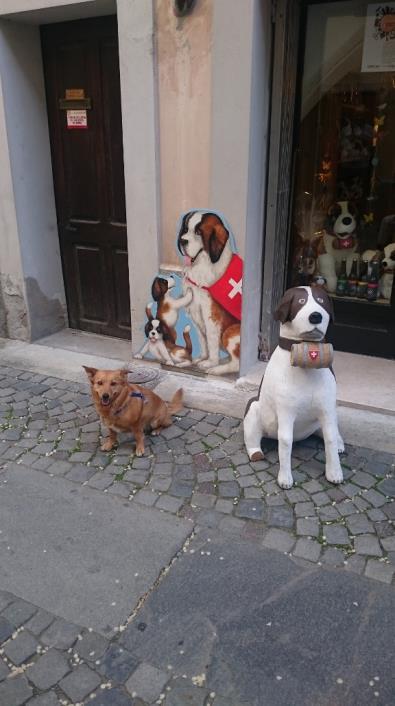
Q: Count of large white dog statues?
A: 1